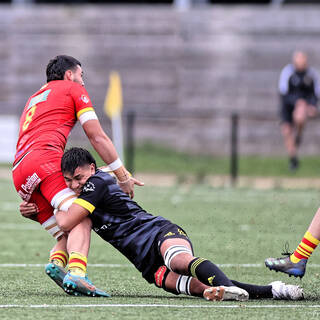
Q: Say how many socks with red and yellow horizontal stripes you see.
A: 3